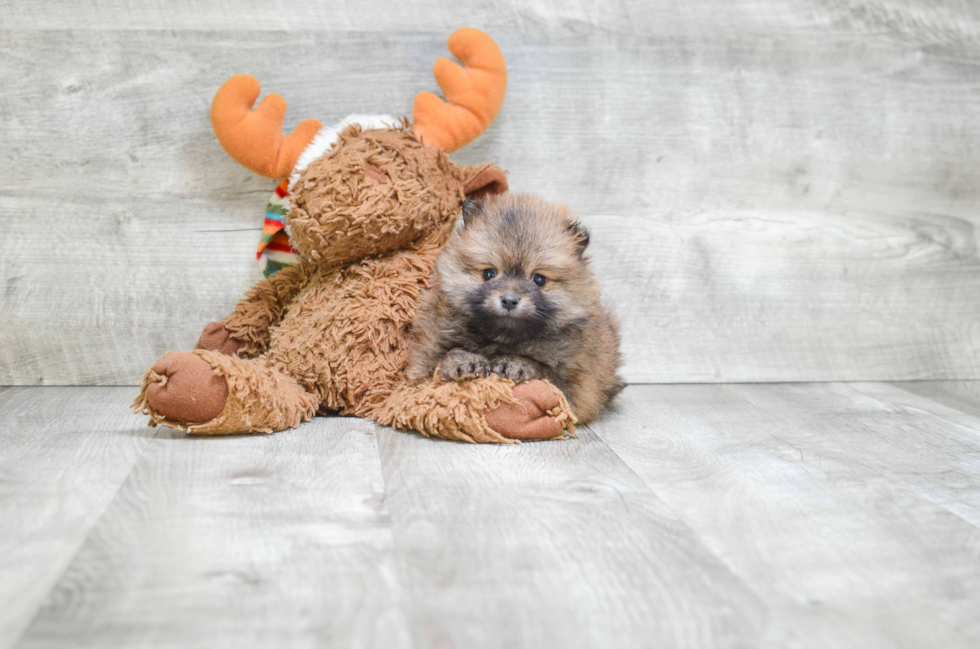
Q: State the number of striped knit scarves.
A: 1